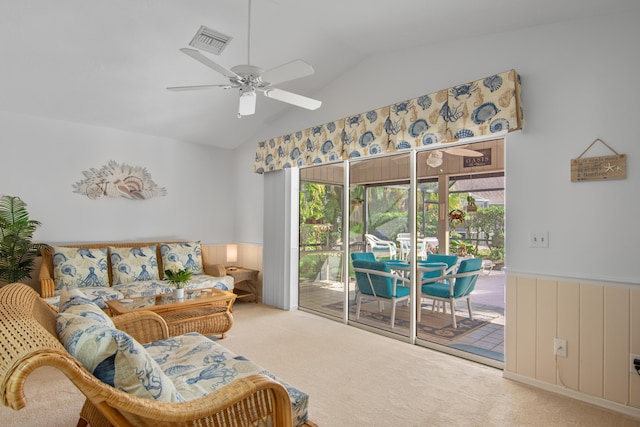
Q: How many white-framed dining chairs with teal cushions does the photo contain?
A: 4